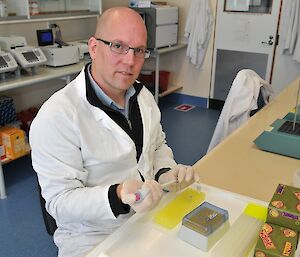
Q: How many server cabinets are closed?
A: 0